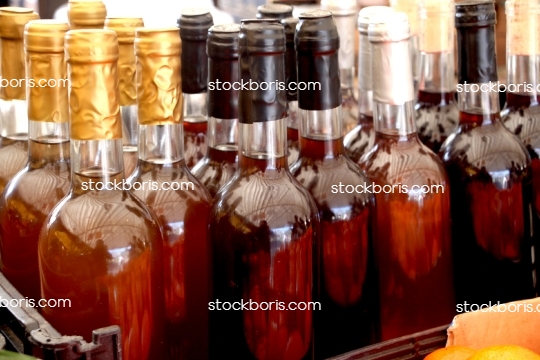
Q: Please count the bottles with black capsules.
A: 7